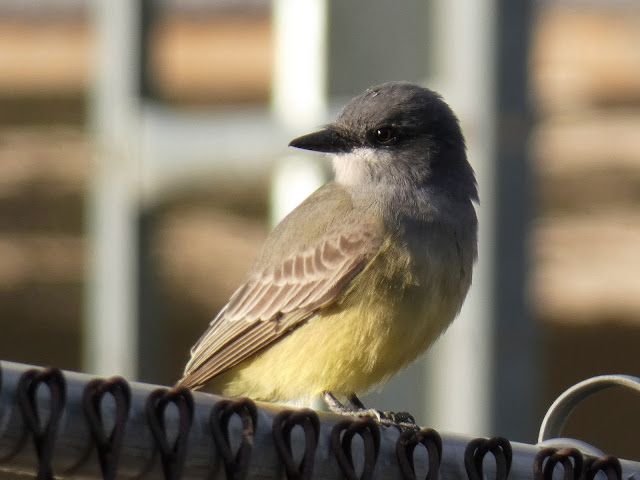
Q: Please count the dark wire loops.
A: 10